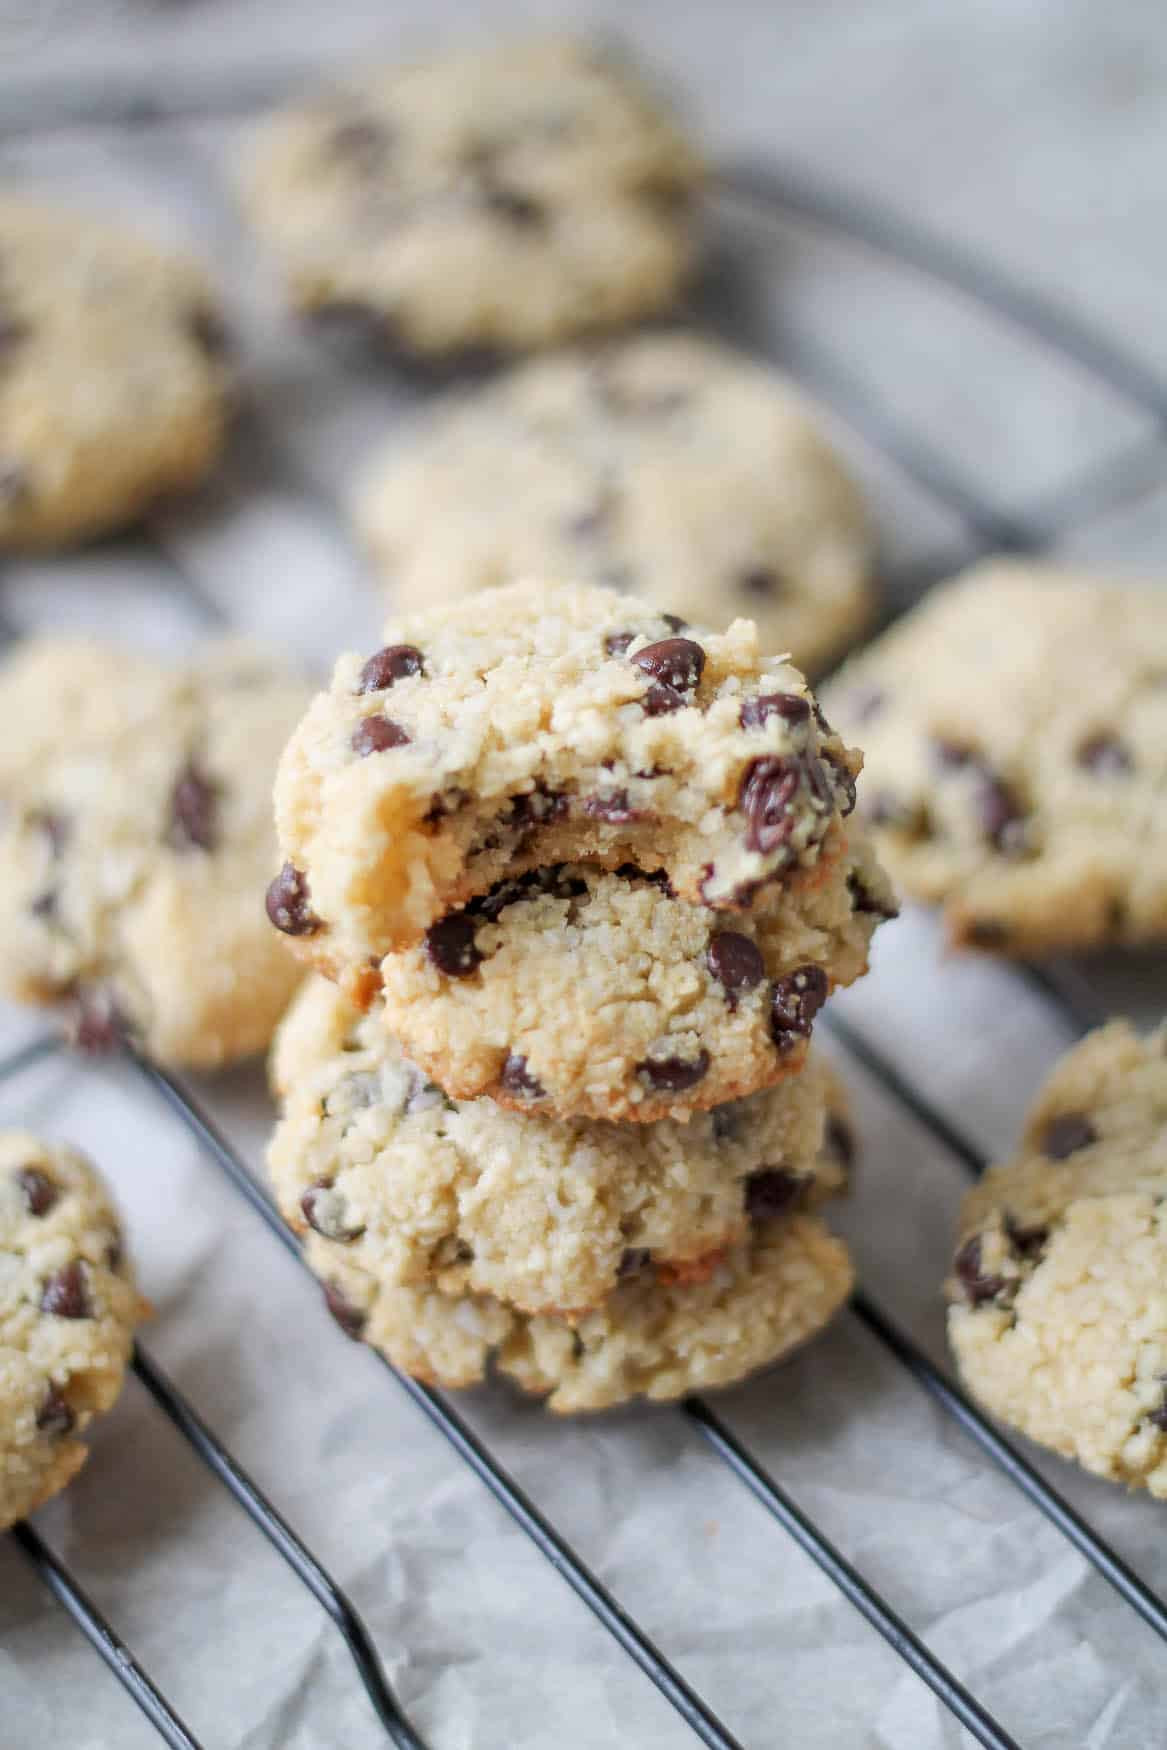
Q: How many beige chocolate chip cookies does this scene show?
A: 11